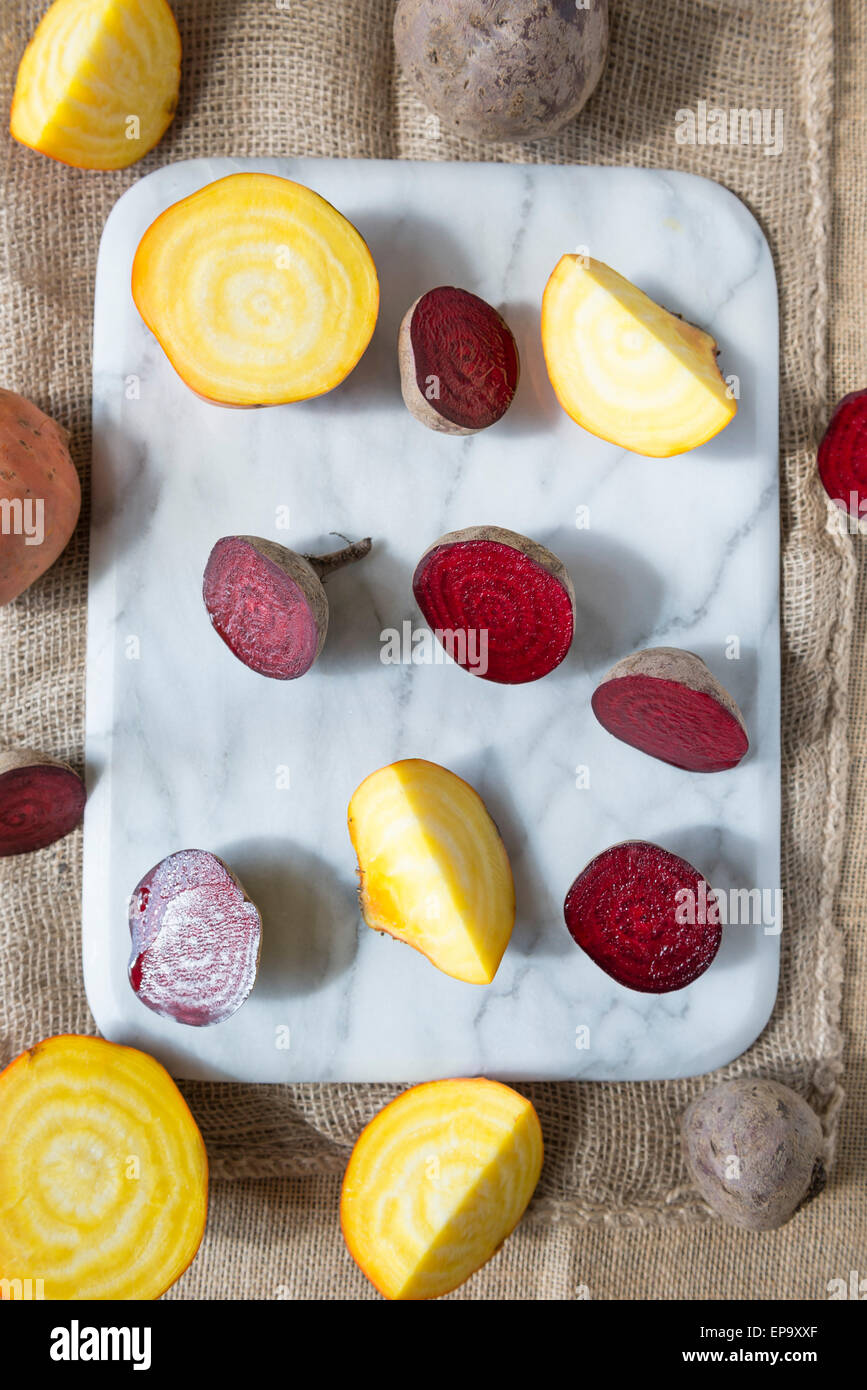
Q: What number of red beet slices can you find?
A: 8